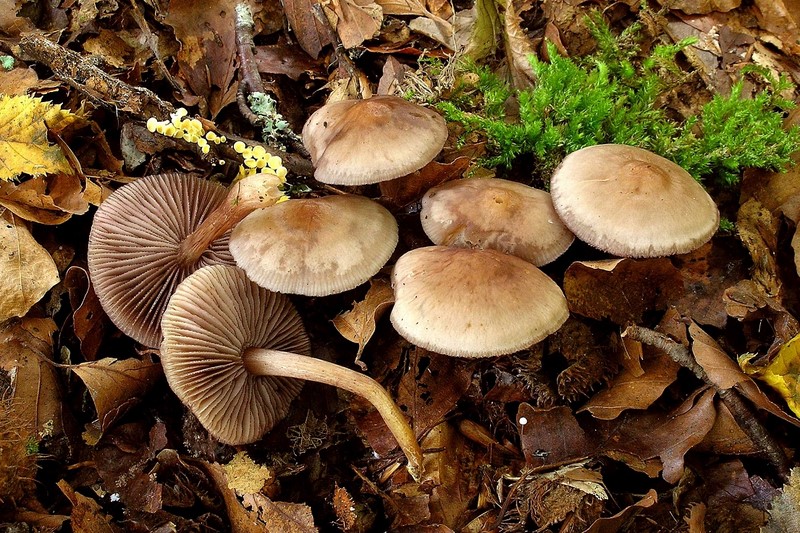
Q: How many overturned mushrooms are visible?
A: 2